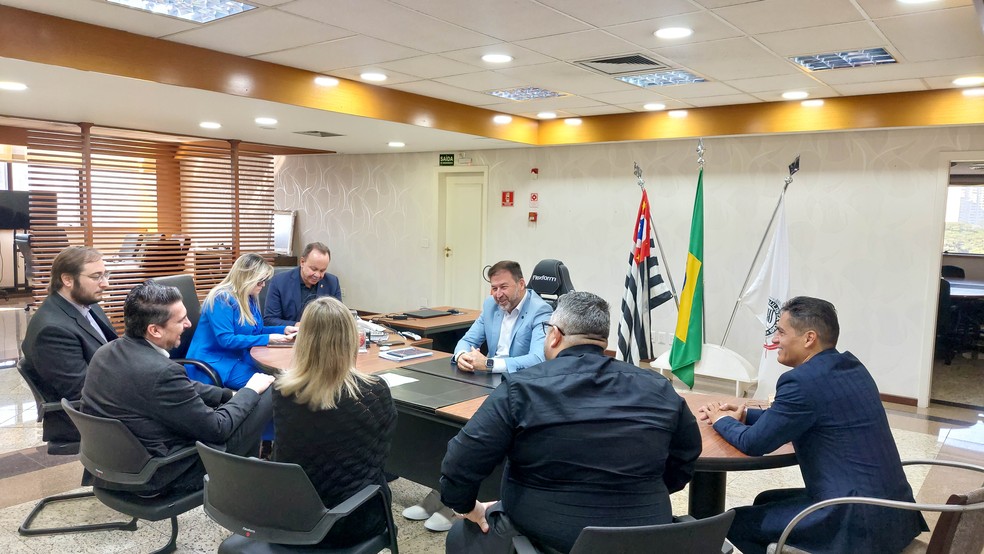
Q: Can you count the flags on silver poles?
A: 3